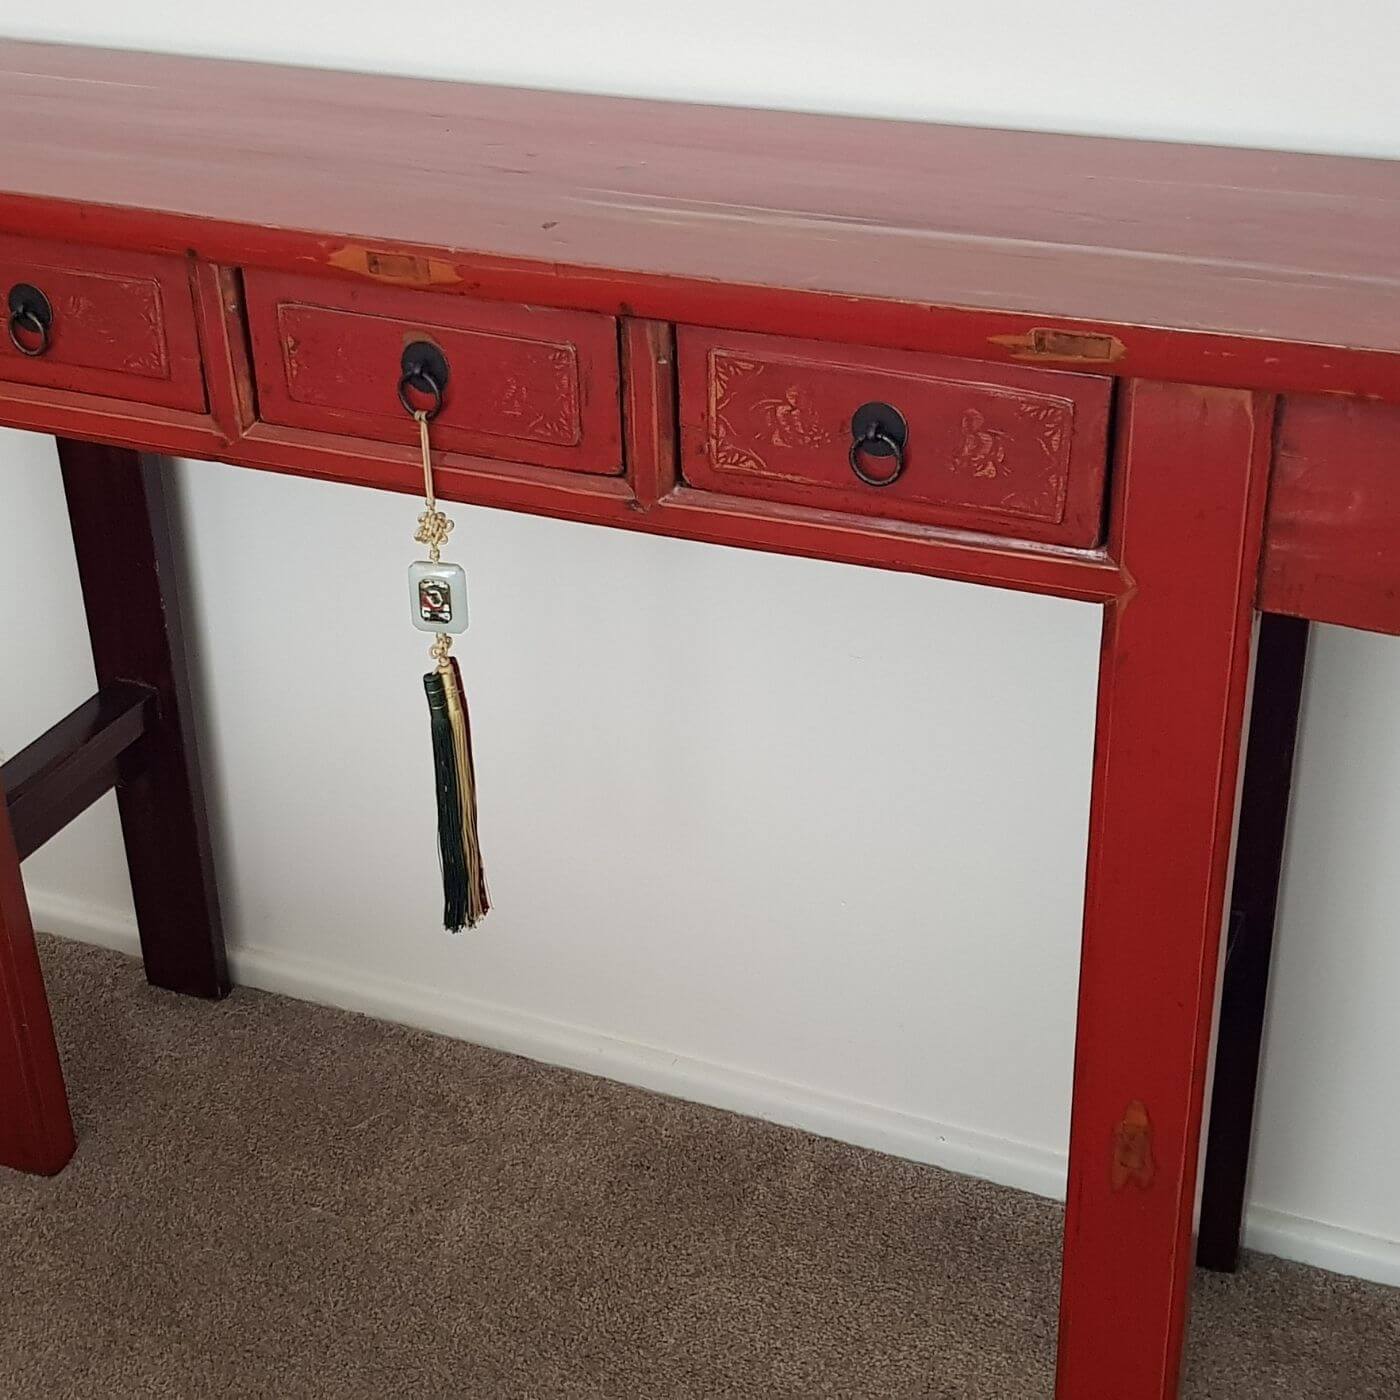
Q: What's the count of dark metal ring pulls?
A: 3